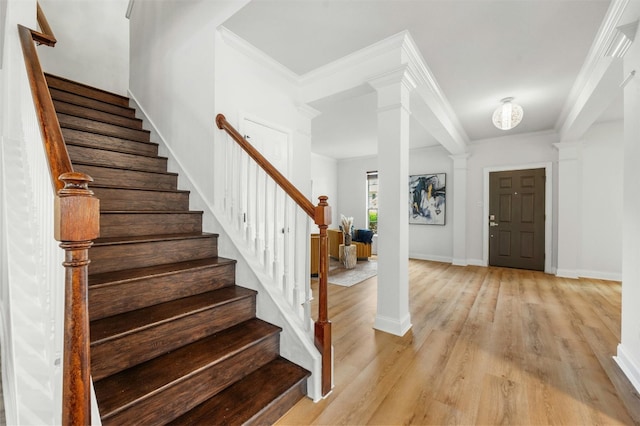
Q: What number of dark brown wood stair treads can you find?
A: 14